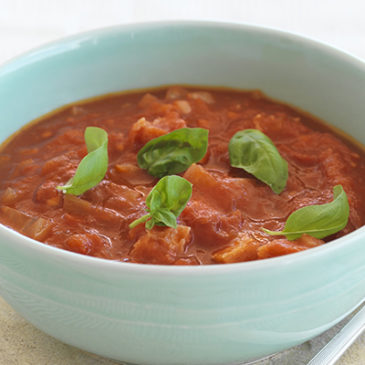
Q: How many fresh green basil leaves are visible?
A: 5